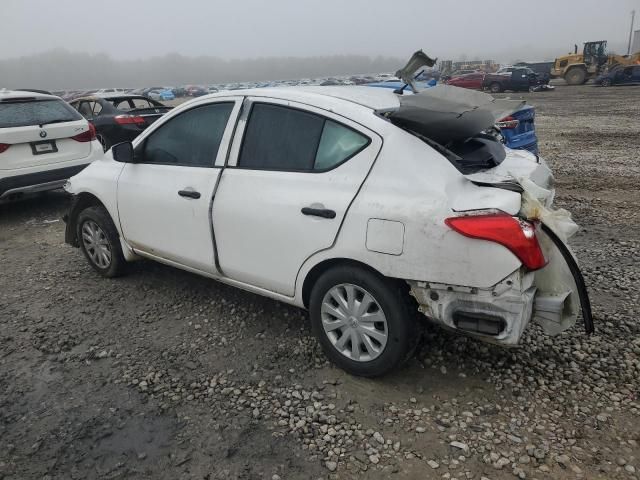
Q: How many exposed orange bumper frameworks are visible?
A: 0